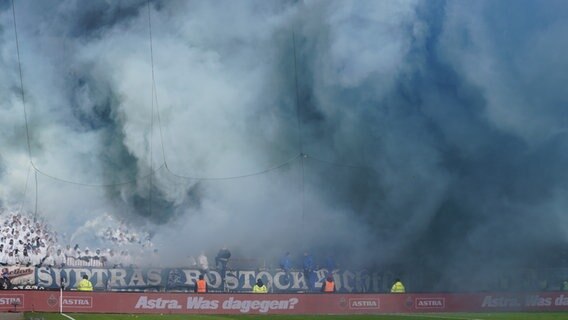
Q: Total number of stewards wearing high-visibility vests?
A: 5